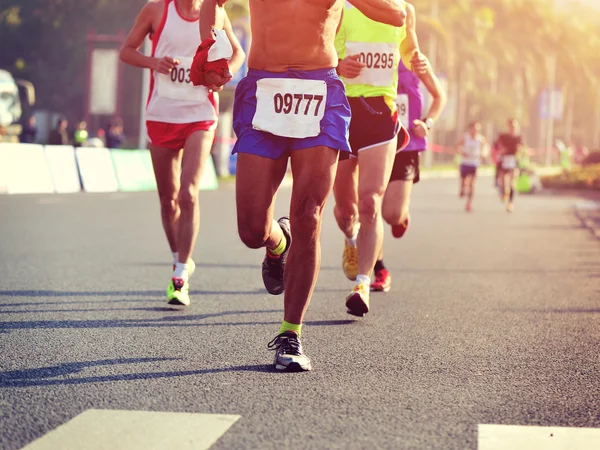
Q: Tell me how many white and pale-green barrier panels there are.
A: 5